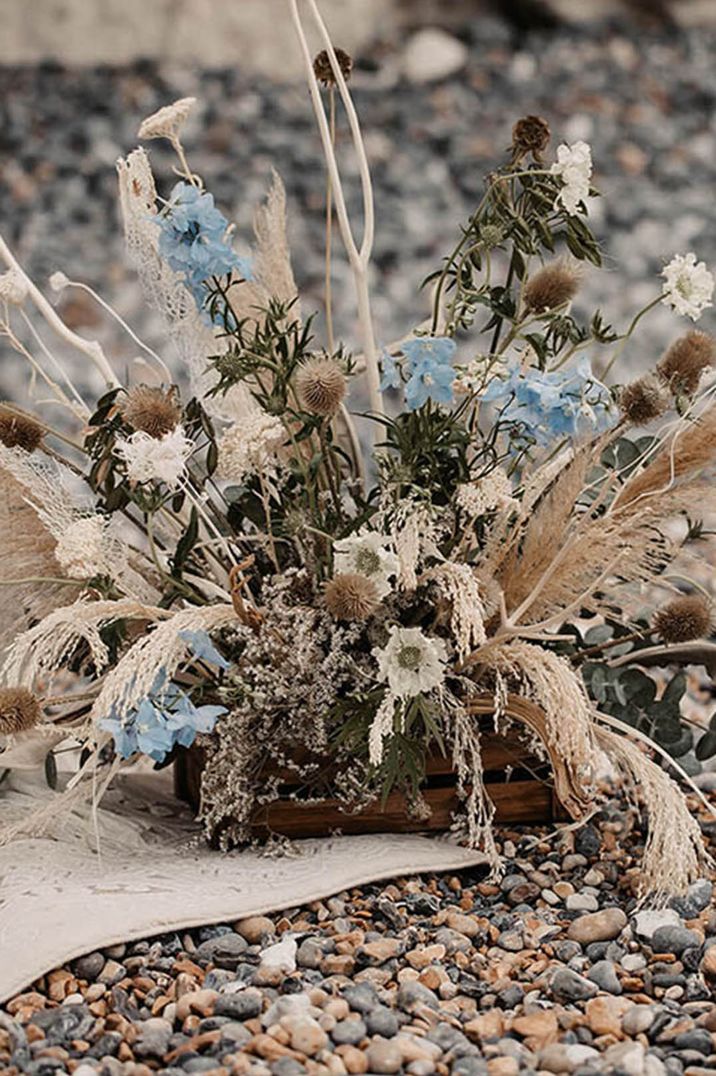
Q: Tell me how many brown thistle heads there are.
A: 11